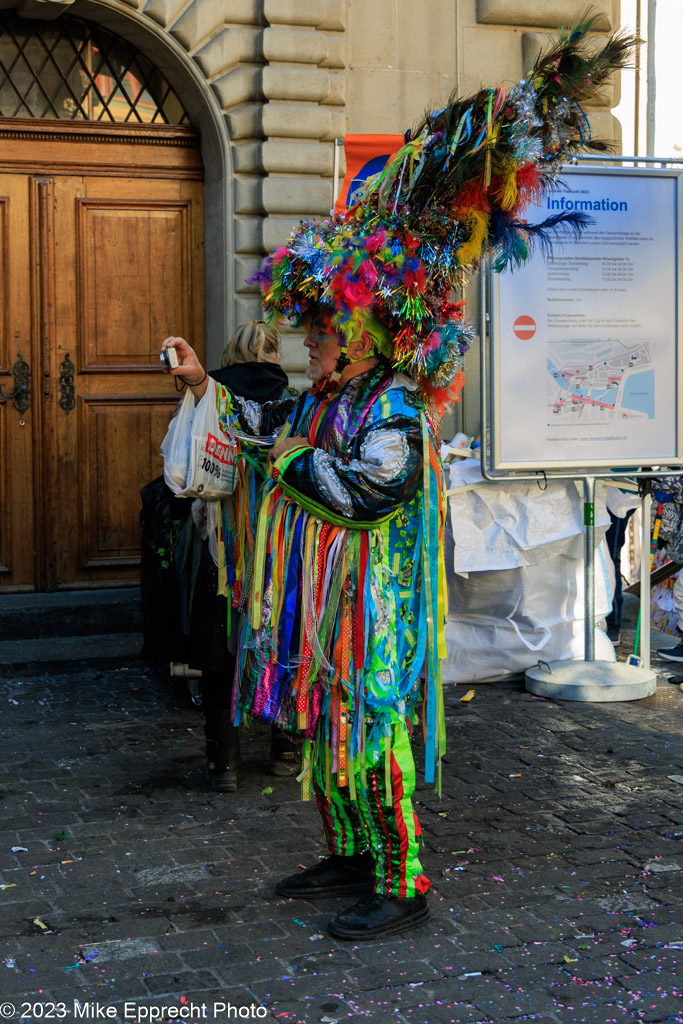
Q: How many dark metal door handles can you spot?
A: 2